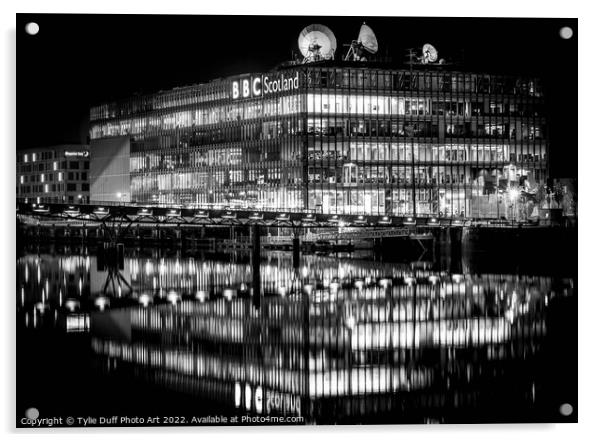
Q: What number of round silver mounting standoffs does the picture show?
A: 4